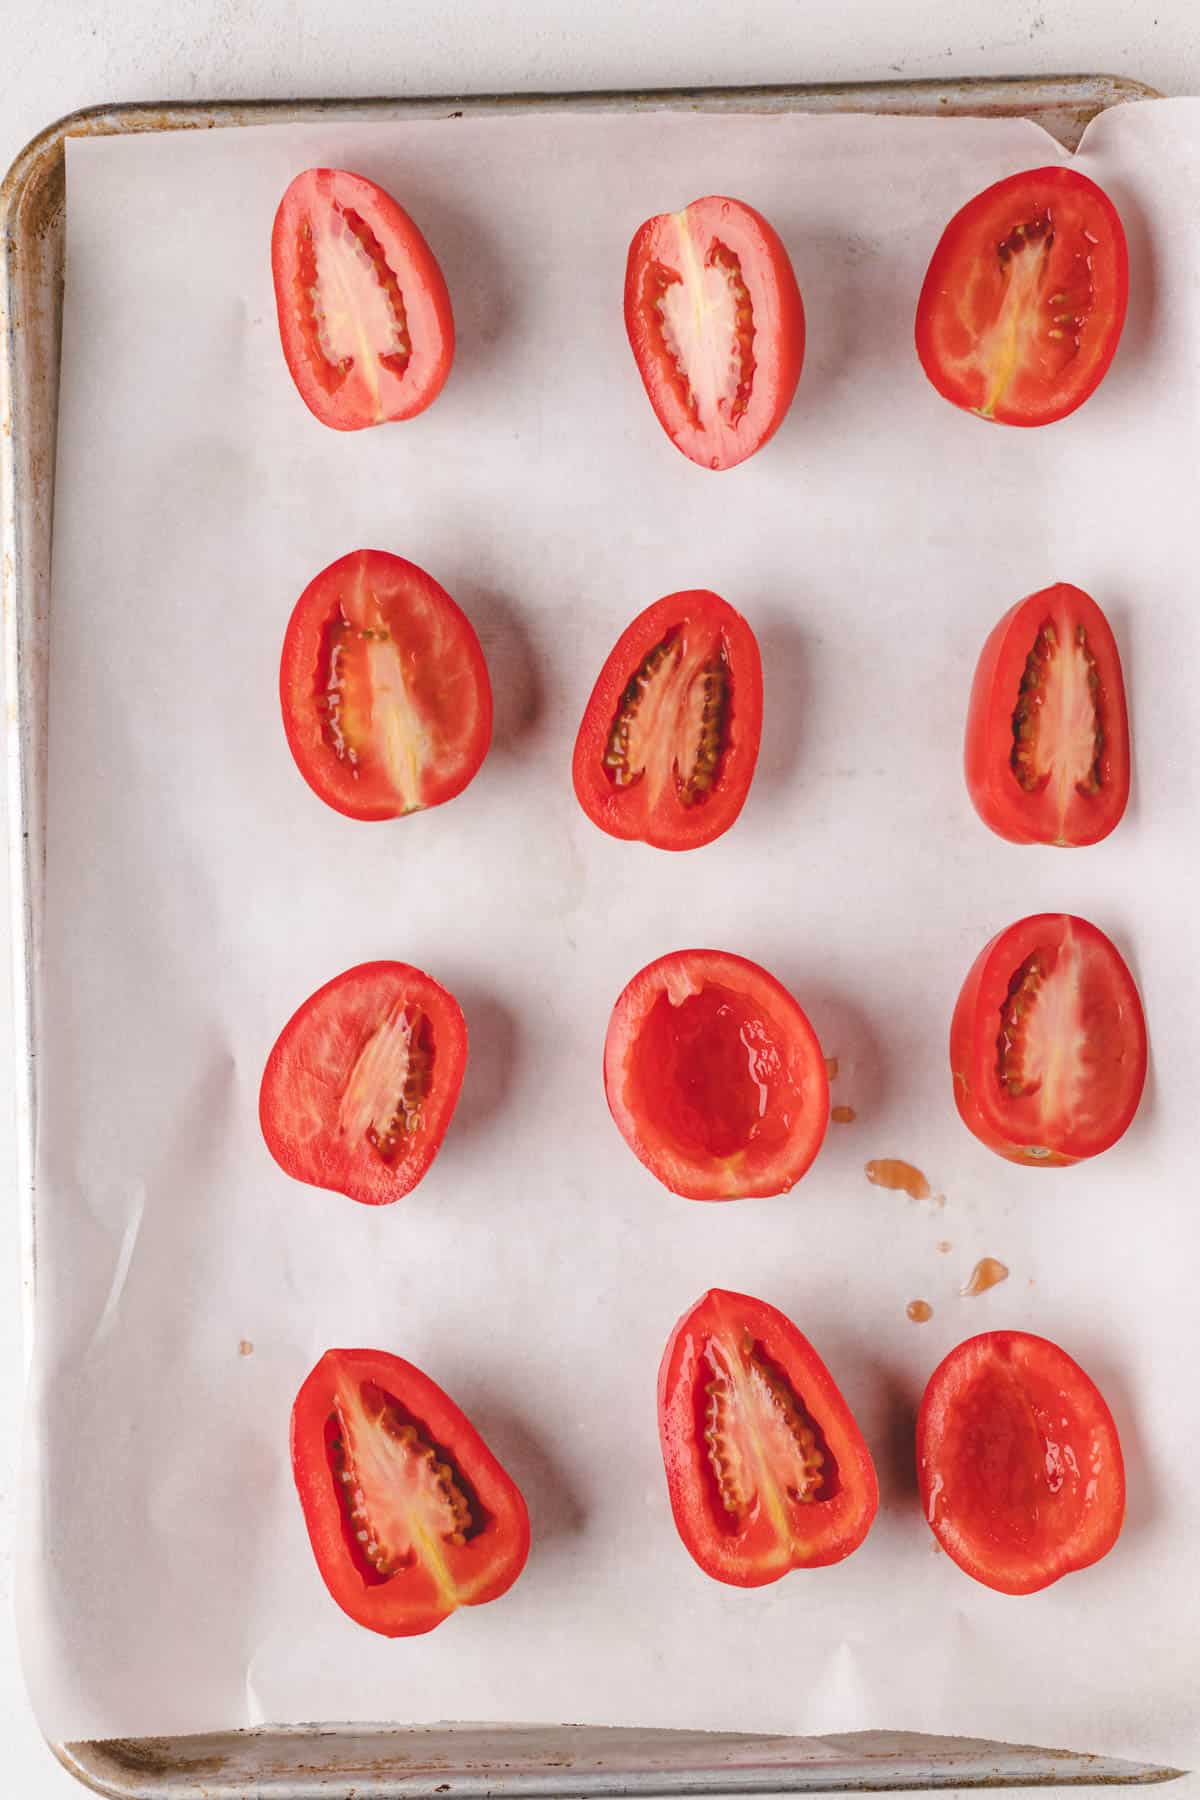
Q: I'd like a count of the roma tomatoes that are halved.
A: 12